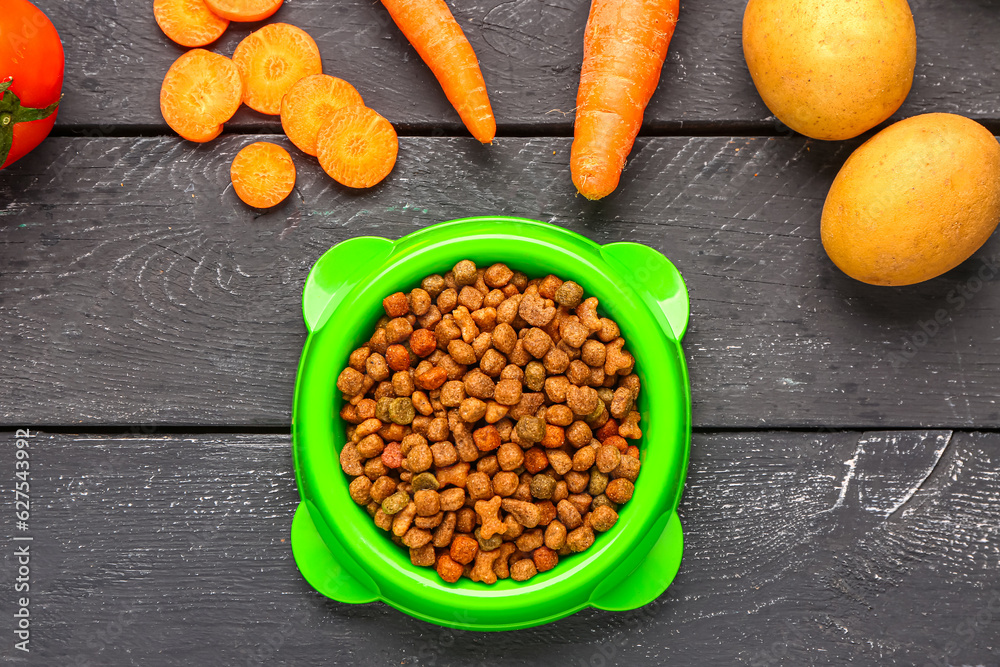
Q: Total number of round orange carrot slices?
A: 7